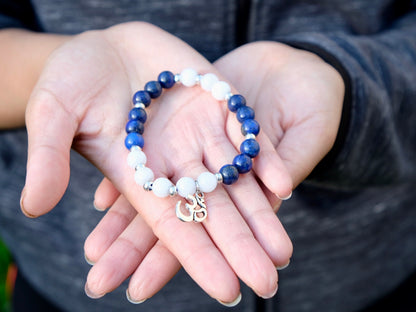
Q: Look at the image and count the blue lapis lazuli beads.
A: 12